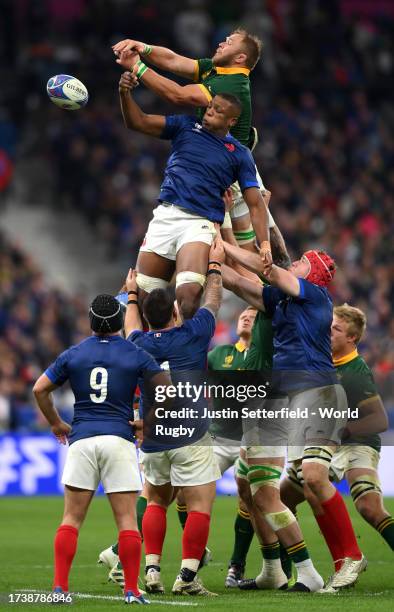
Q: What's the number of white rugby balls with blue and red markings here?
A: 1